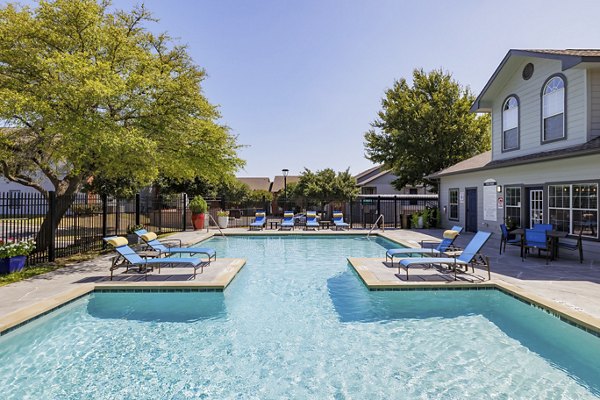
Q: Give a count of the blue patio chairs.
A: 12